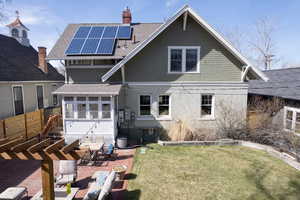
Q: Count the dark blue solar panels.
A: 7